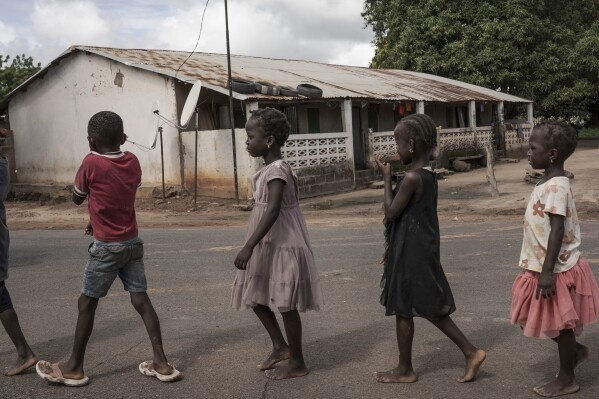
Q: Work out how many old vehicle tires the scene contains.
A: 4